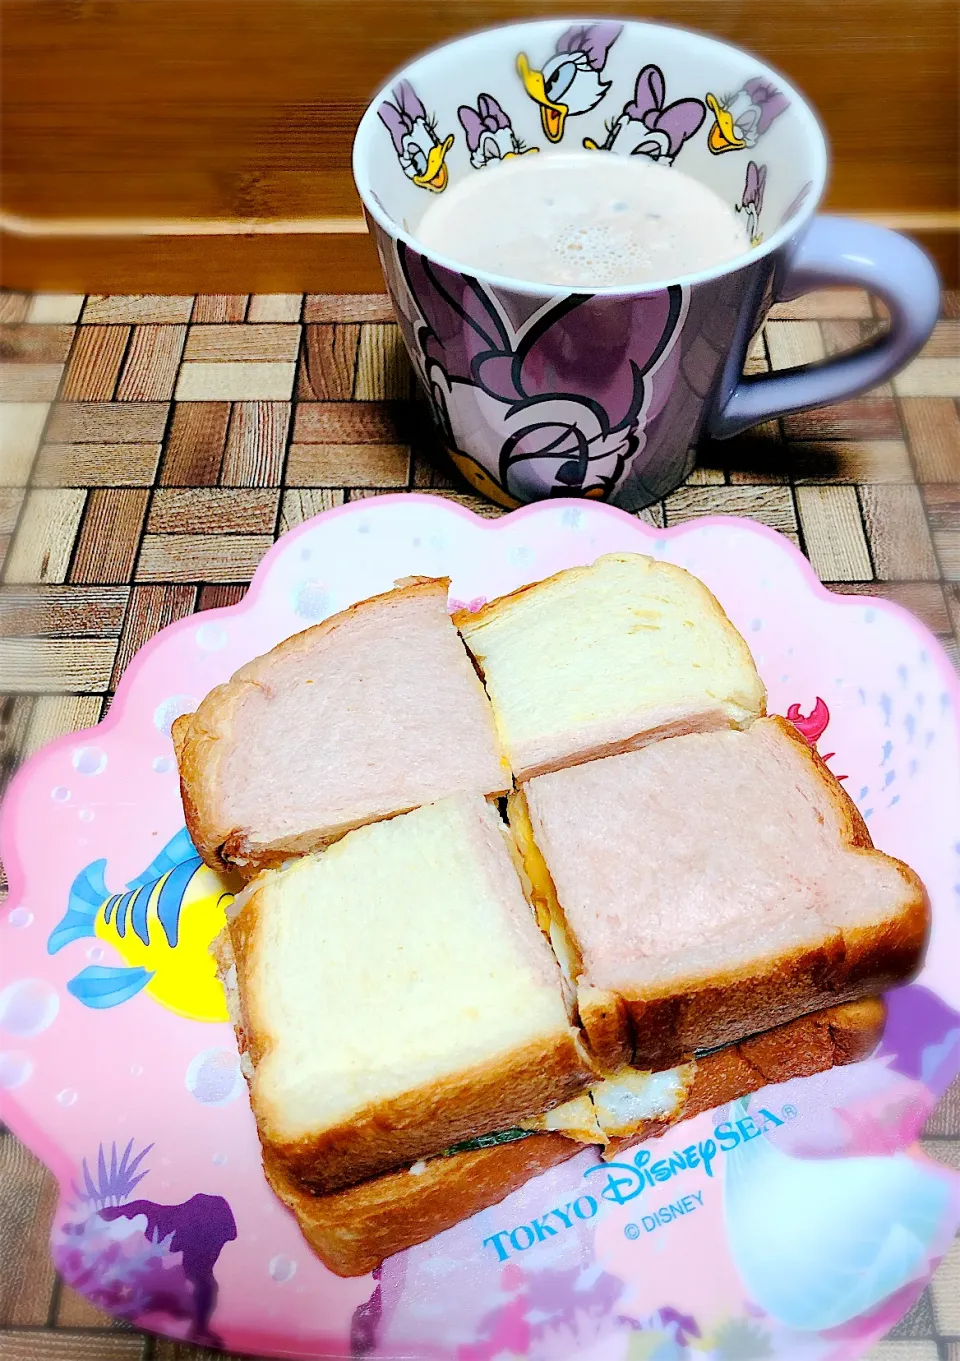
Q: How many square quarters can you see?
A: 4